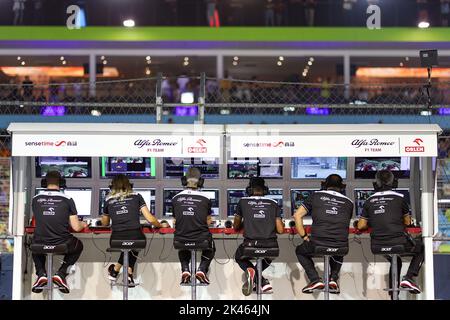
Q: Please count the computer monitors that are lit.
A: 12